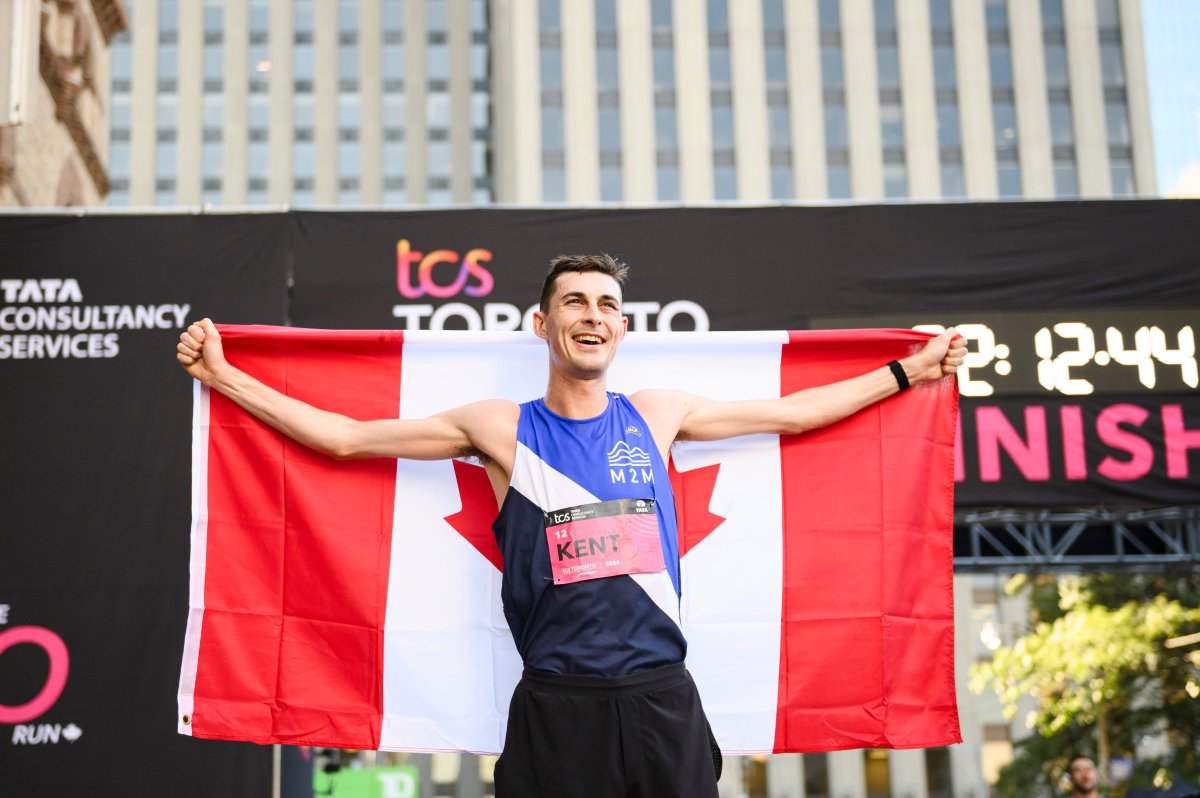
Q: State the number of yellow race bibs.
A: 0